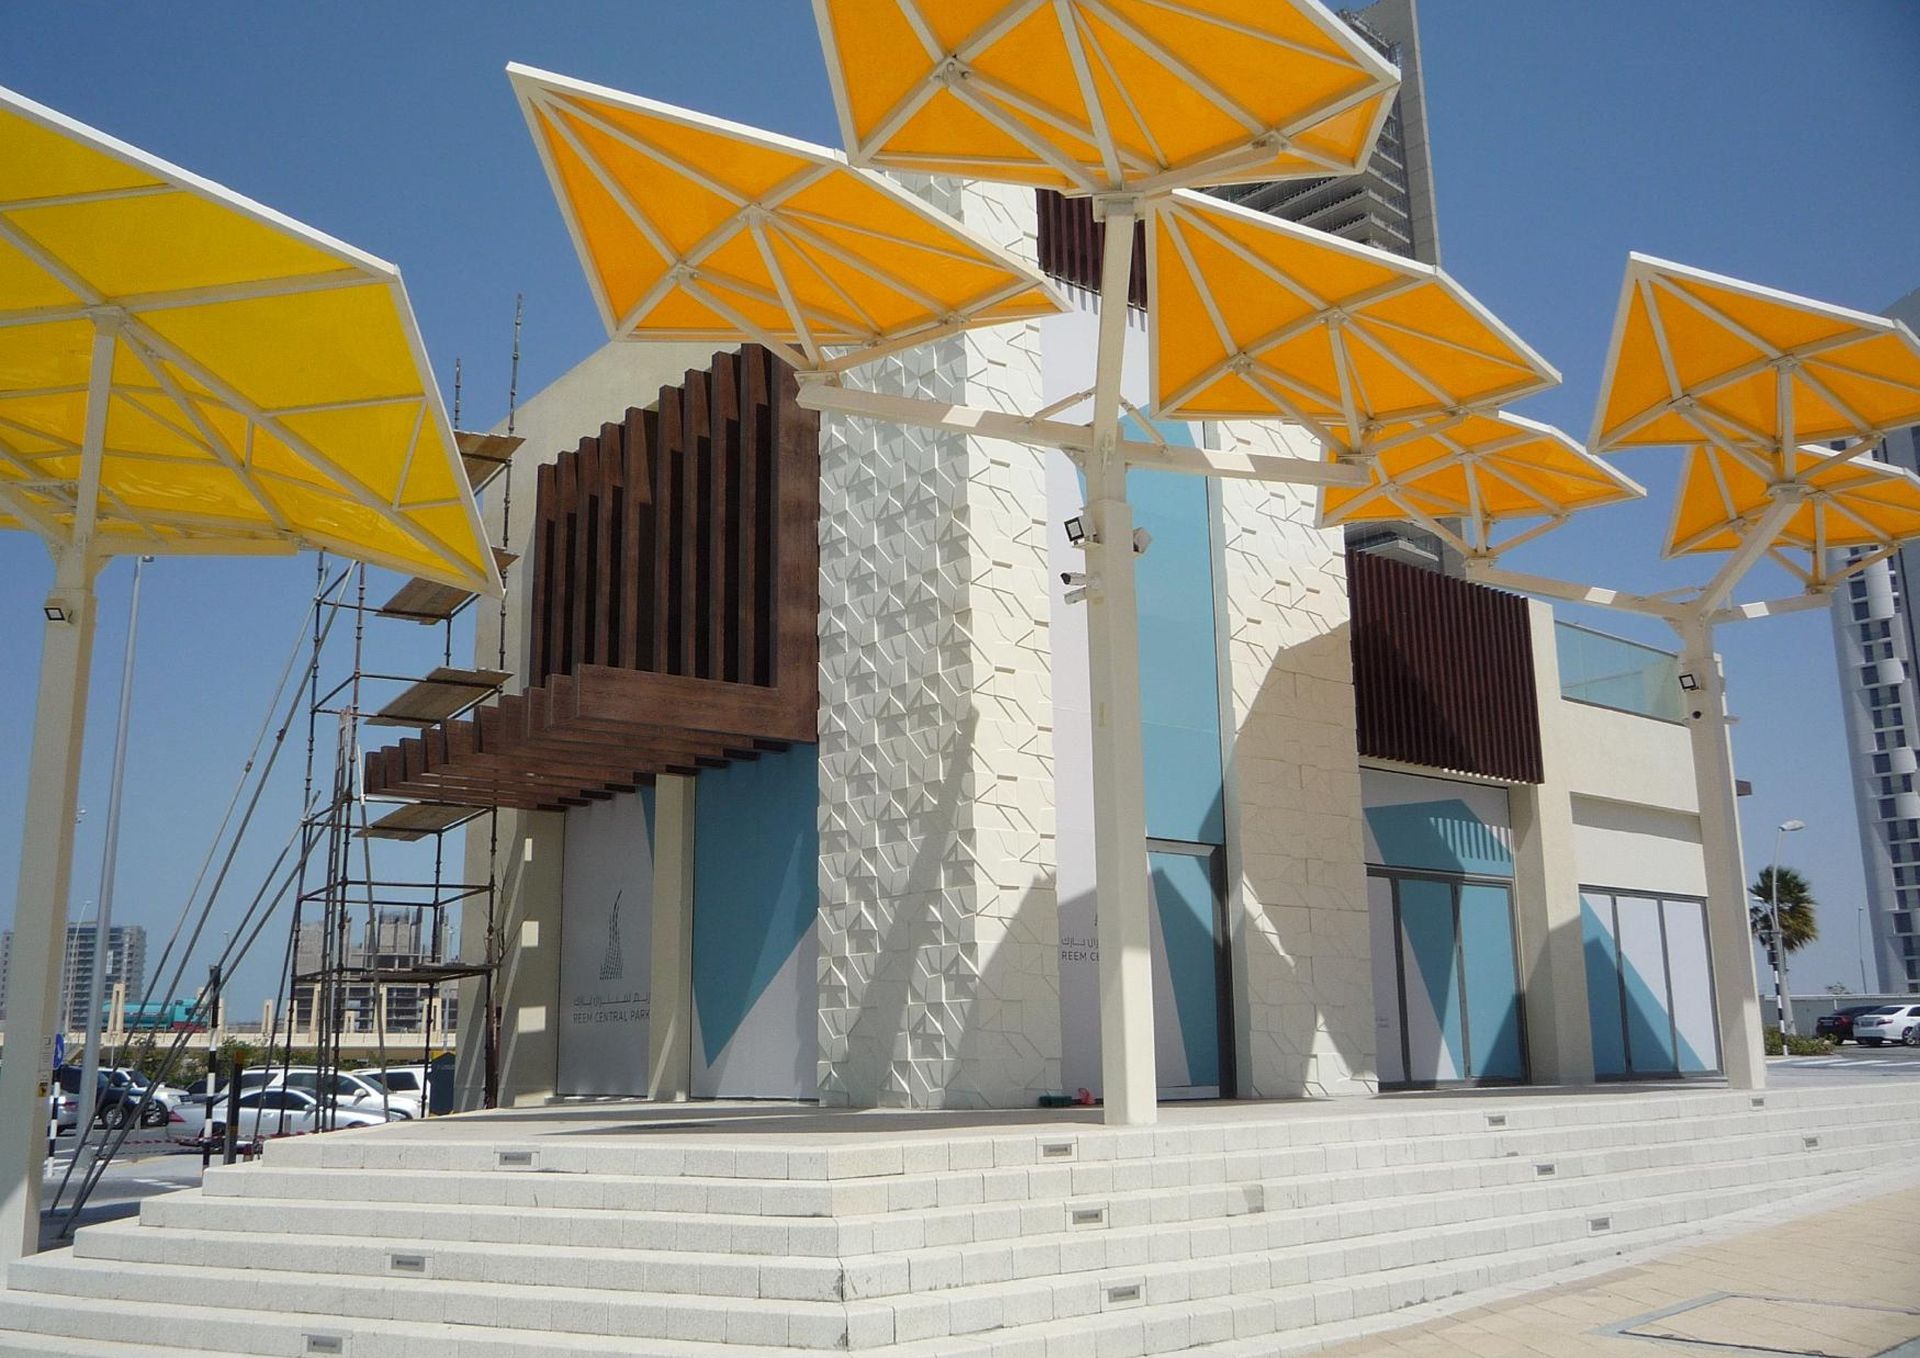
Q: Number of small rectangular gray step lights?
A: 11